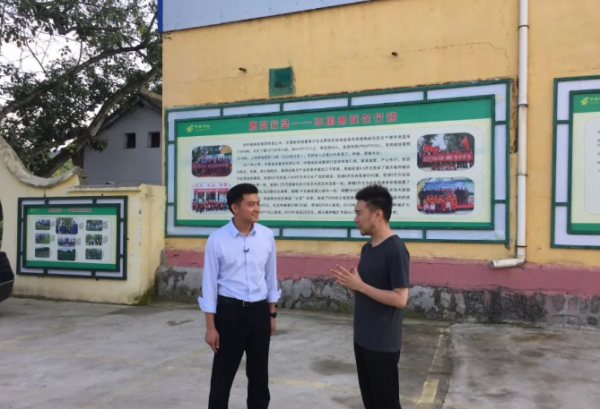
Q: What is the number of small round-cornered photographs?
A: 13